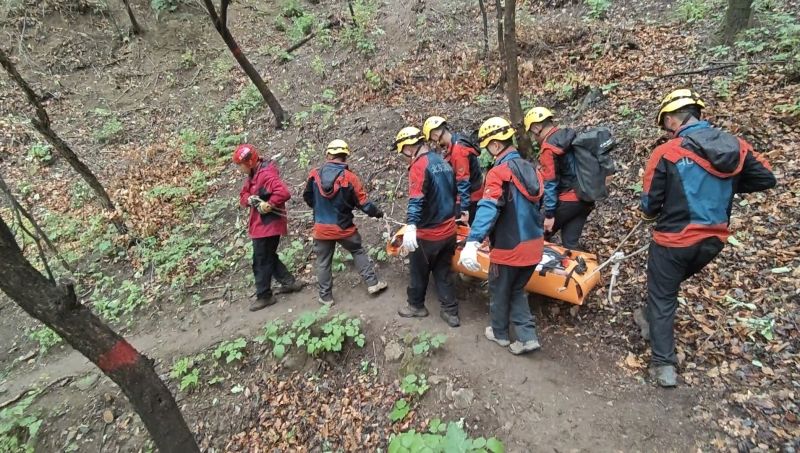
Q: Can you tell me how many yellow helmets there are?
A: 6